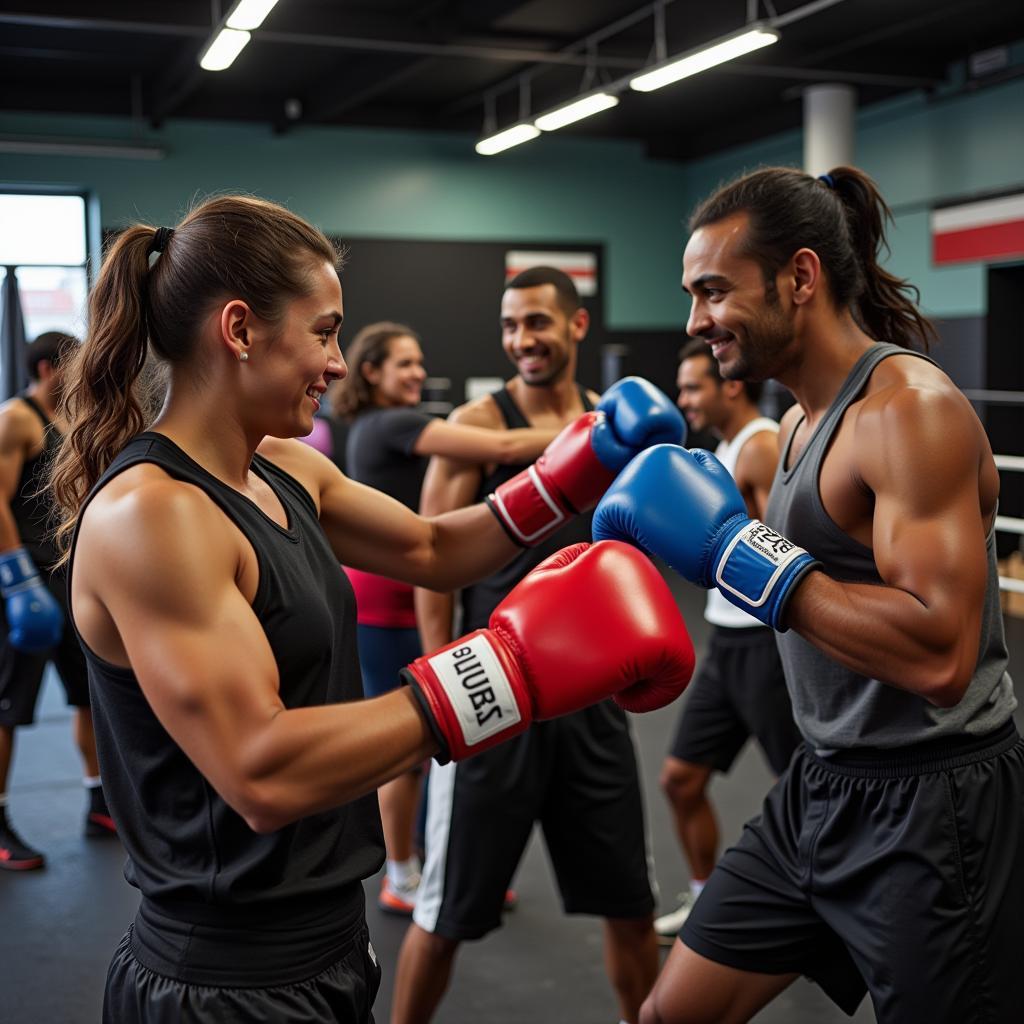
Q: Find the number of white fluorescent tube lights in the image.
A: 5